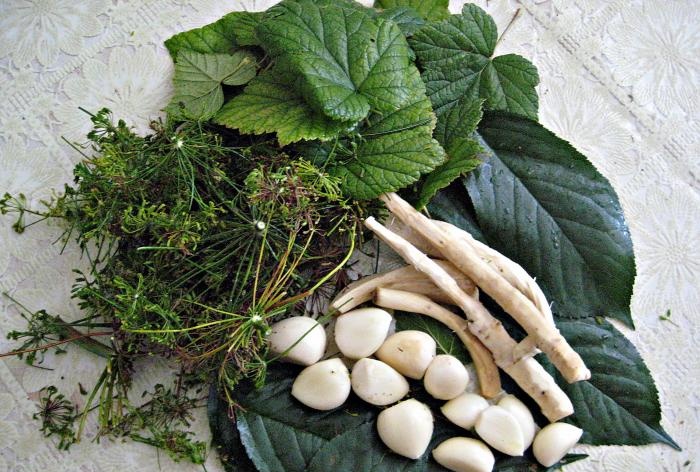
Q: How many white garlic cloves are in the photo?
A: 12